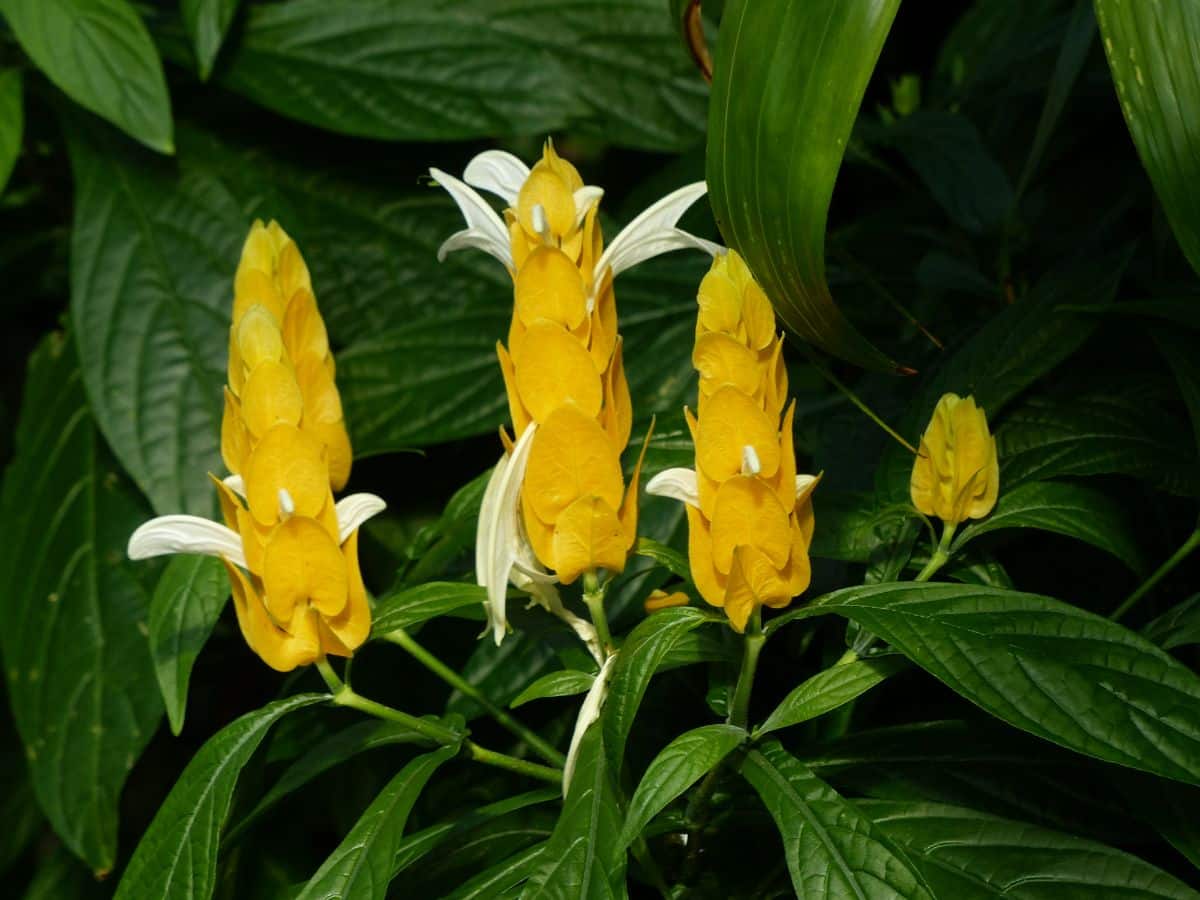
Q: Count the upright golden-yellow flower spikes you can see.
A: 4